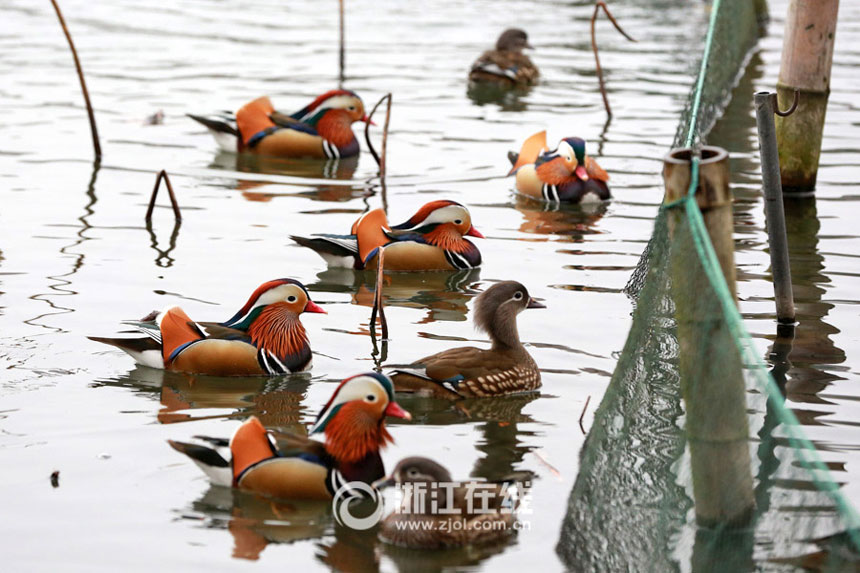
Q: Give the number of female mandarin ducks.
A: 3